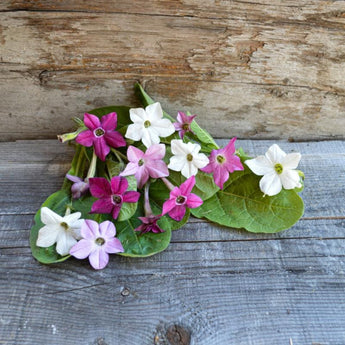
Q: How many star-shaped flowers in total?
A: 12